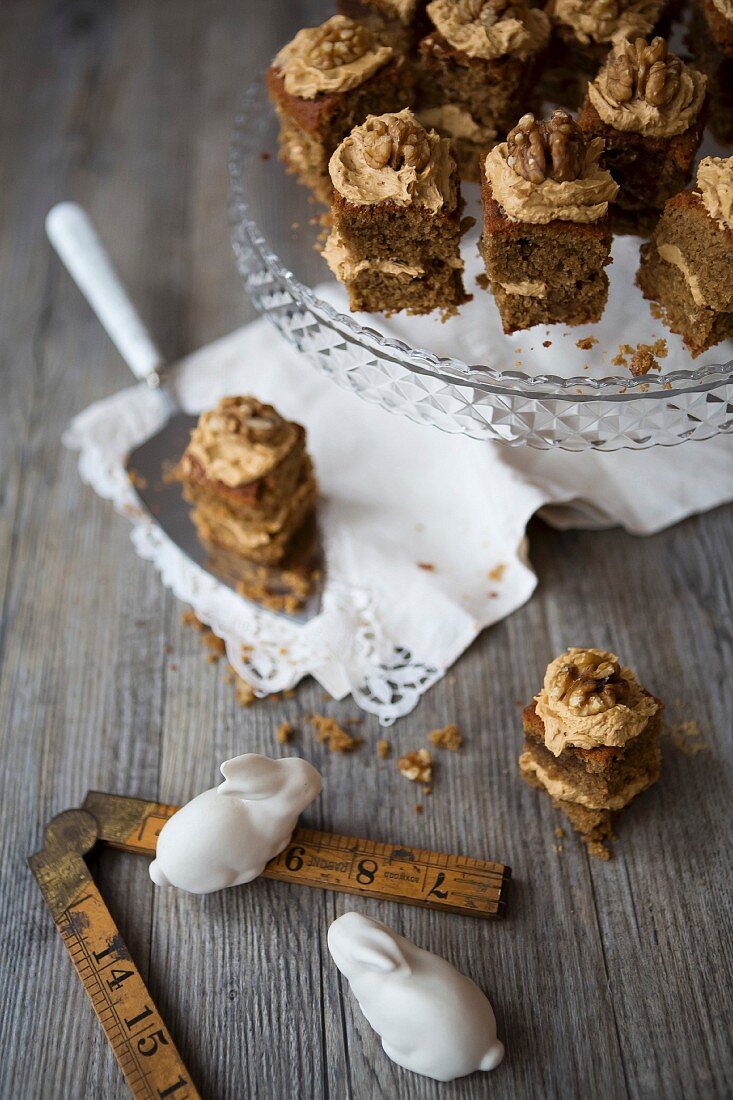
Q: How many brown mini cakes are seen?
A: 11